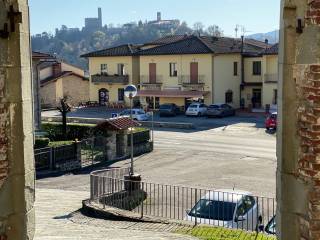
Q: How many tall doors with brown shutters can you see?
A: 2